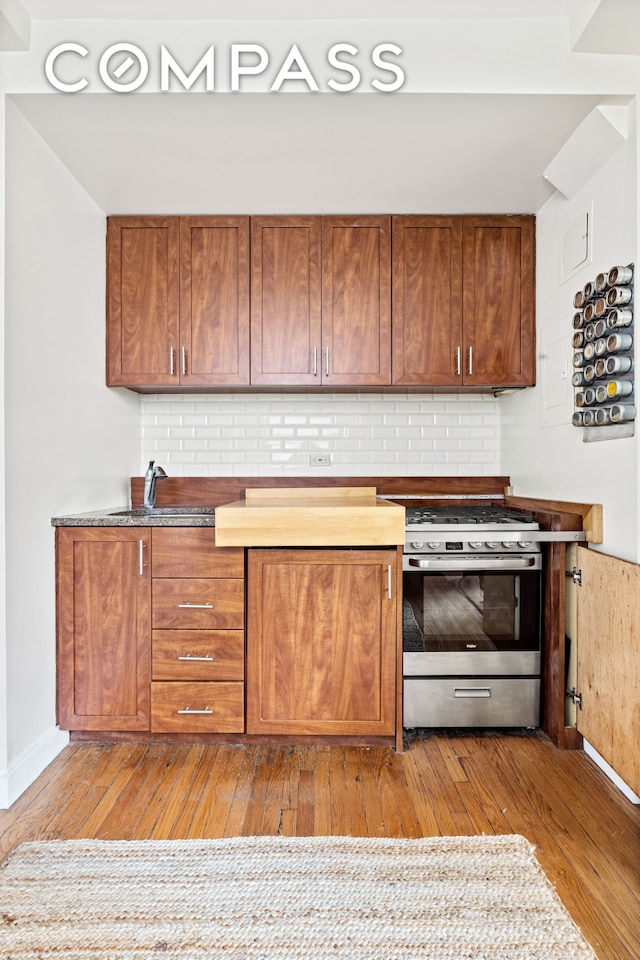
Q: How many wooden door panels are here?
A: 9